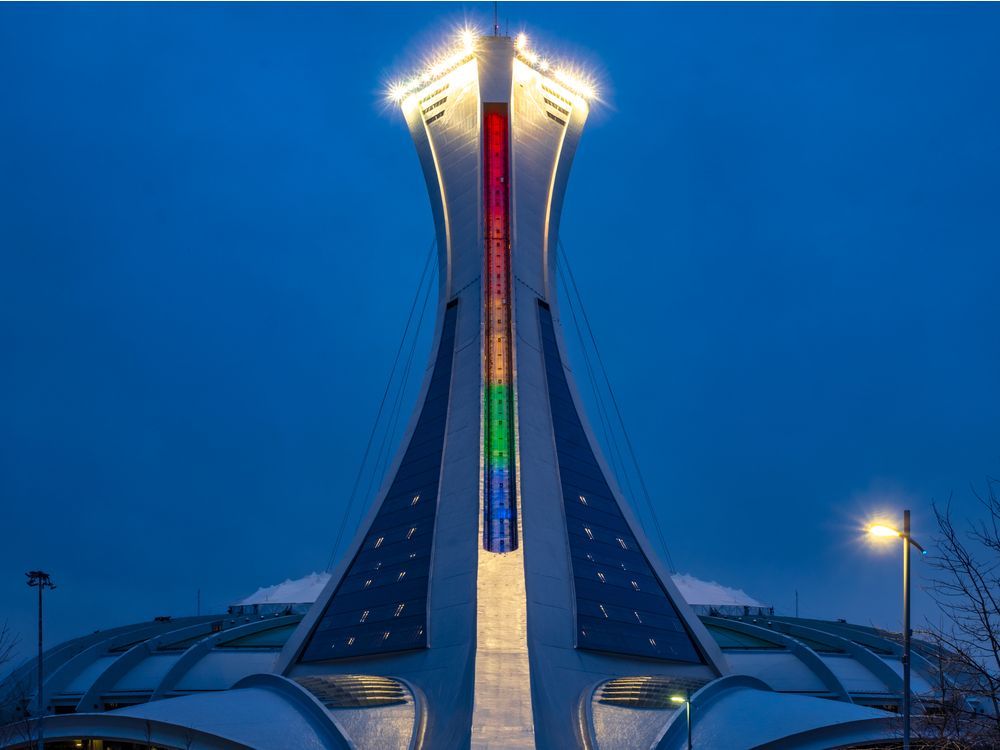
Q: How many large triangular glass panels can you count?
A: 2